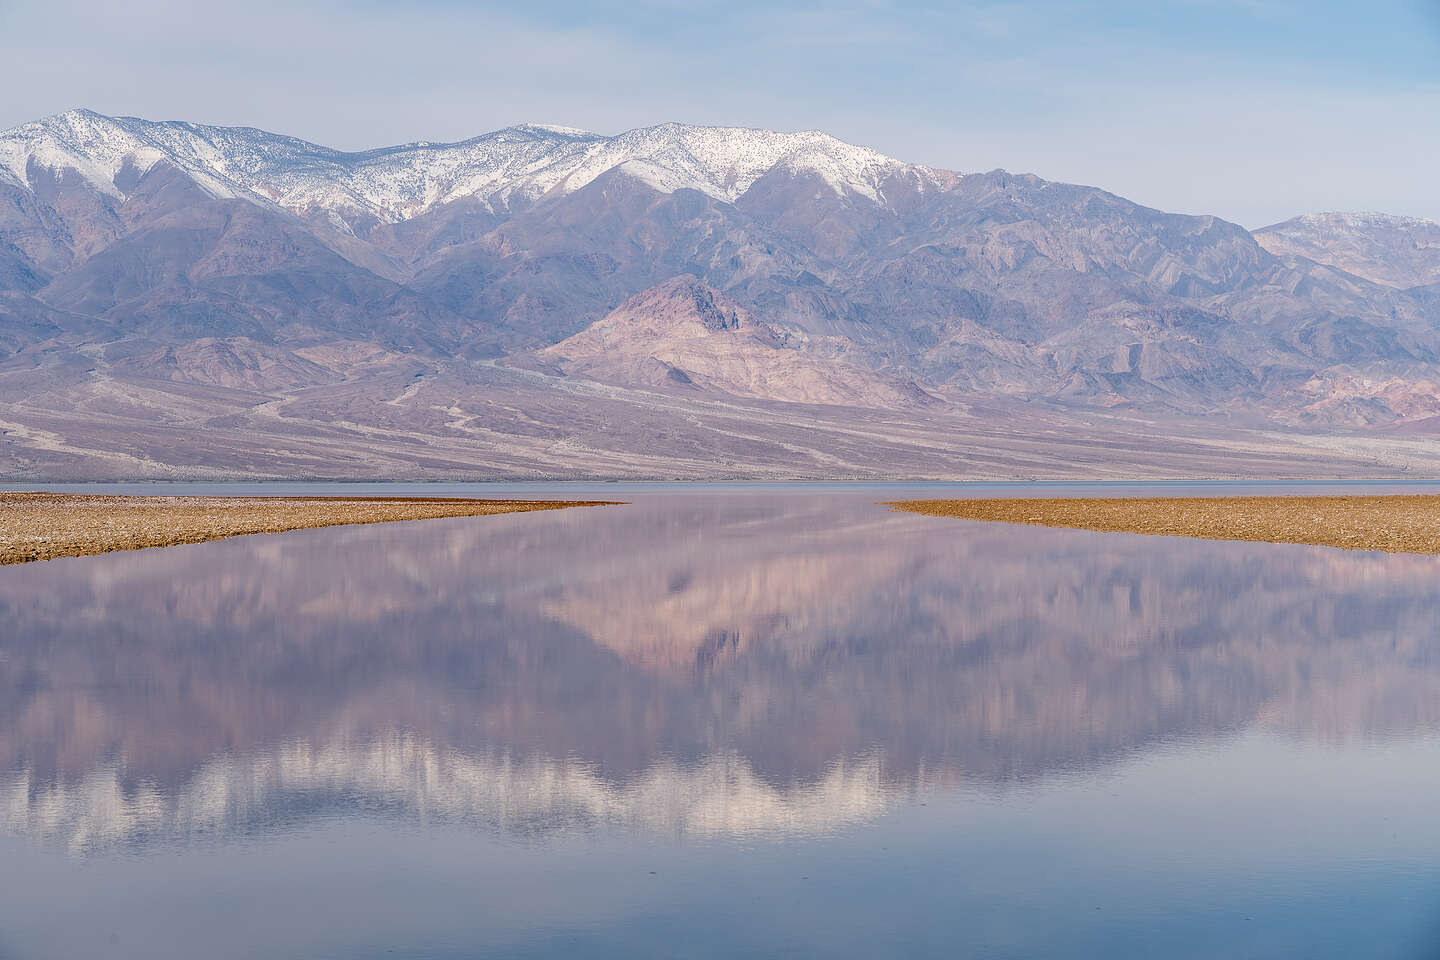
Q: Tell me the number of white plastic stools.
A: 0